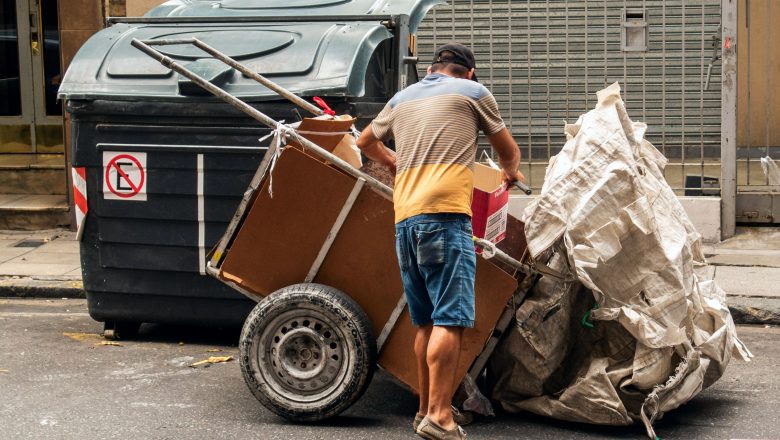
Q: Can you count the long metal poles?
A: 2